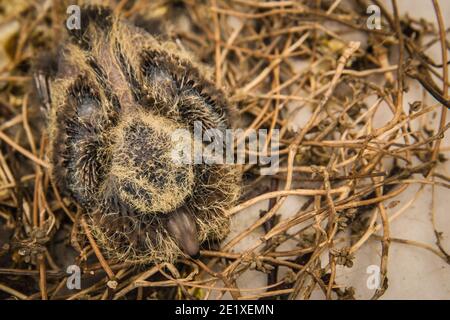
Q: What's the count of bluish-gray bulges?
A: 2